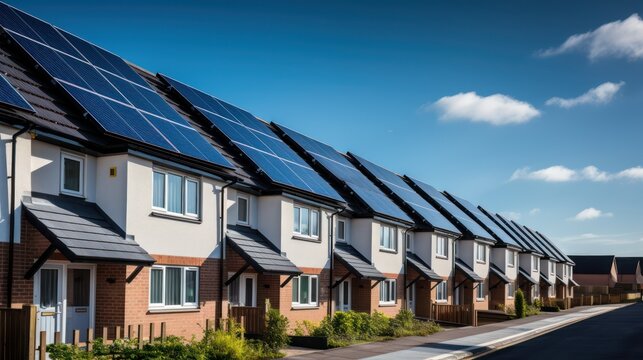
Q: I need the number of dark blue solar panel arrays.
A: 12